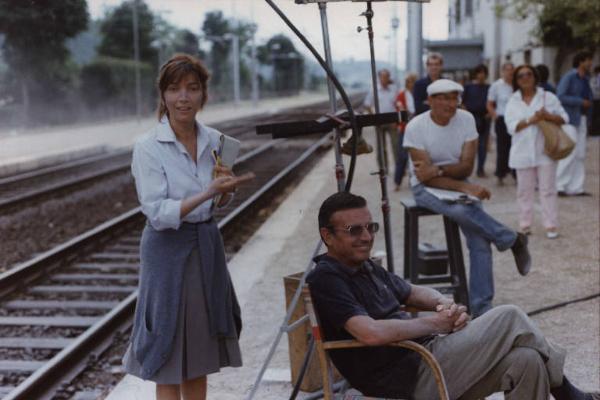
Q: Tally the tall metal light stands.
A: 2